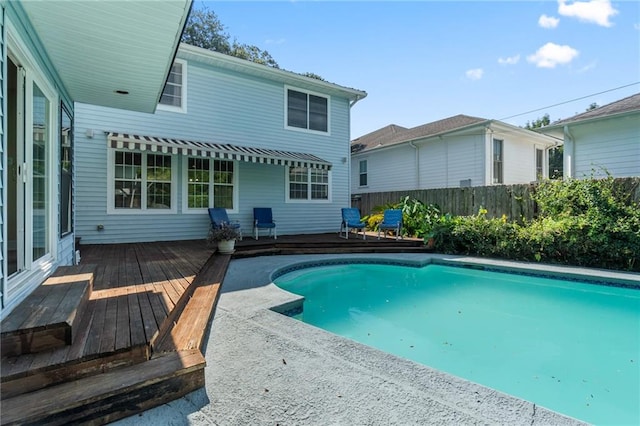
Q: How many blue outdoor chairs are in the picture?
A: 4